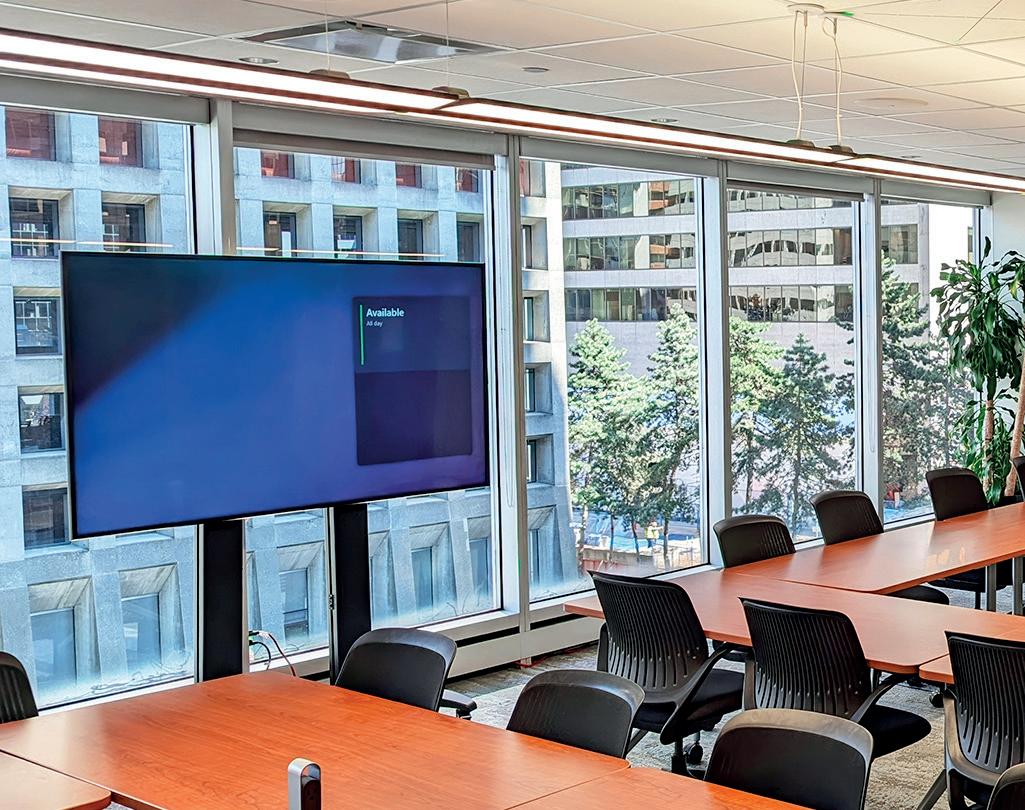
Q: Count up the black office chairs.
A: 12